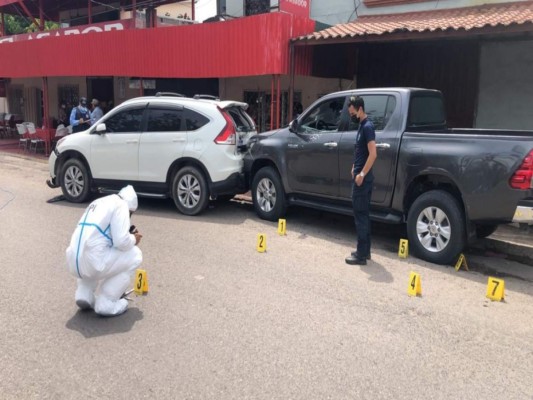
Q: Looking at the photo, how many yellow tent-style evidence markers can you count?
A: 7